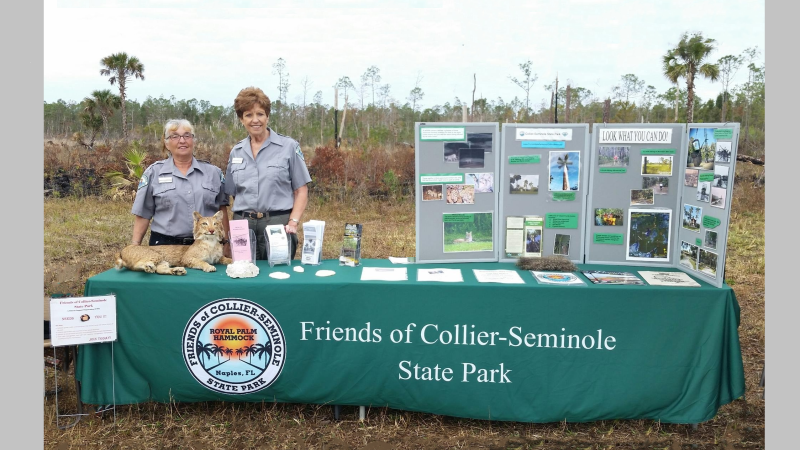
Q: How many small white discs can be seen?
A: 3